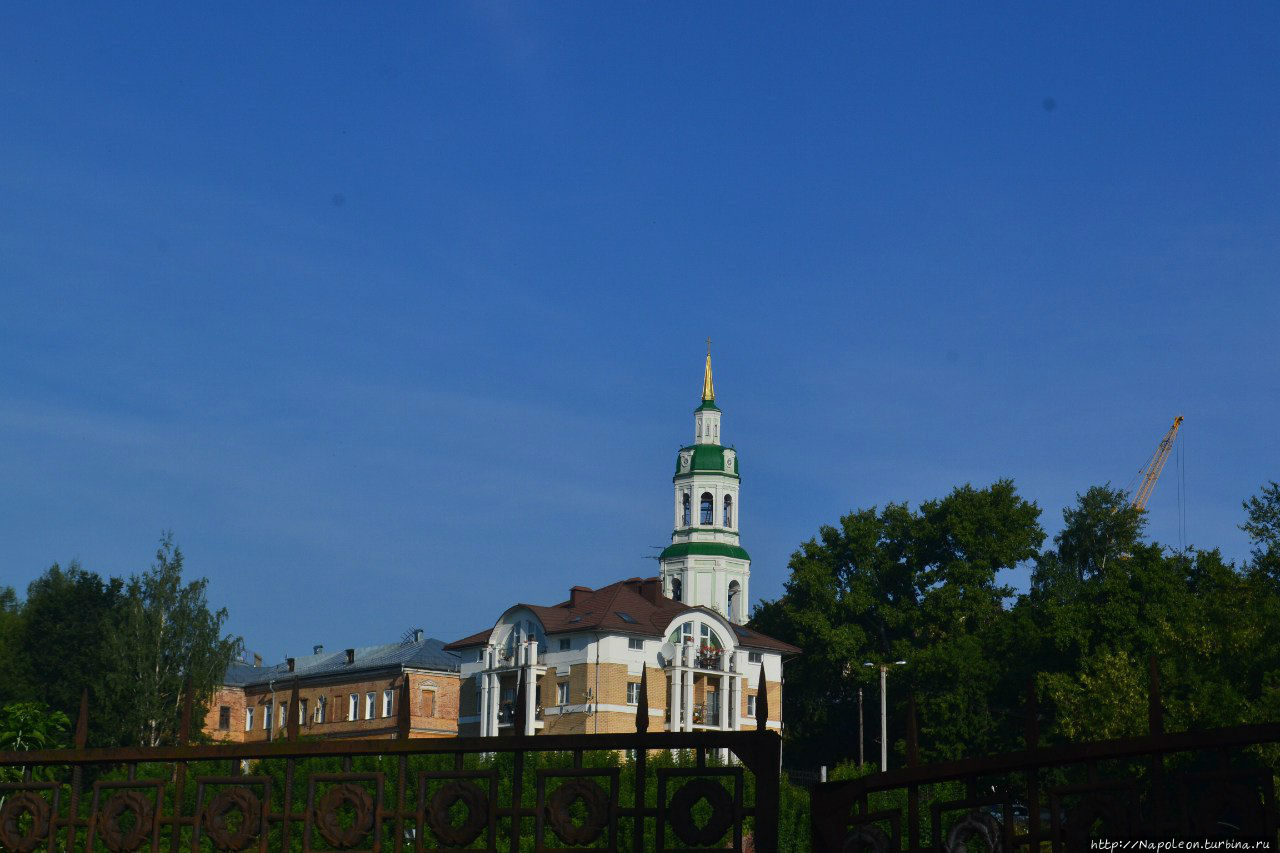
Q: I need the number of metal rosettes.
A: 11